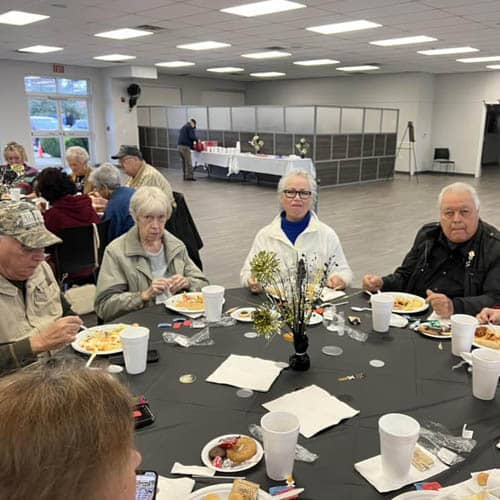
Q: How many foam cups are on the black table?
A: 7